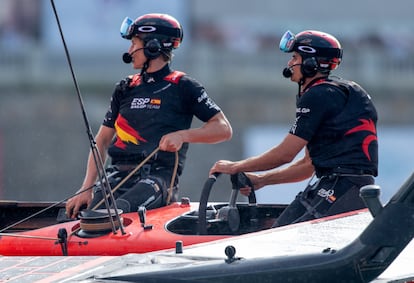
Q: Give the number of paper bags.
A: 0